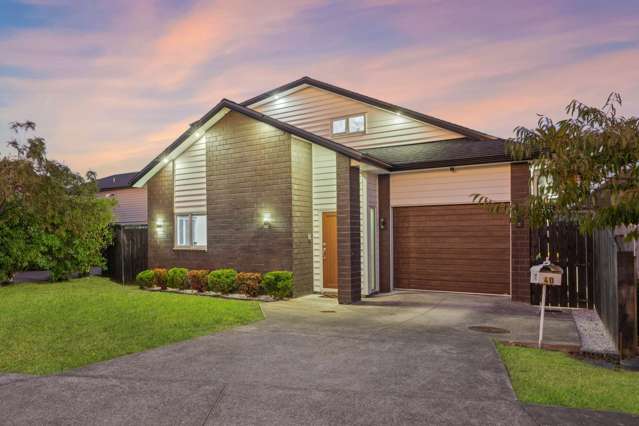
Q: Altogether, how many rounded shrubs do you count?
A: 7